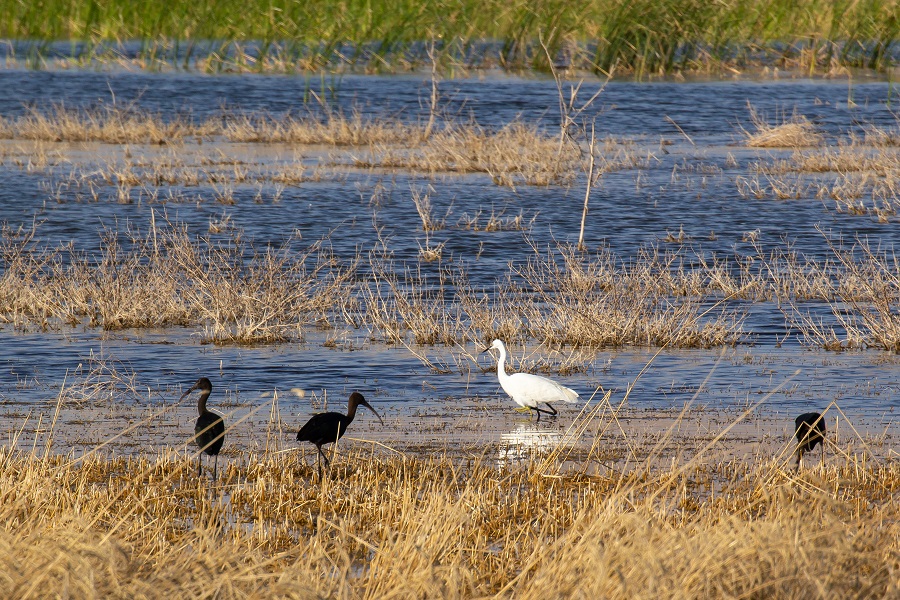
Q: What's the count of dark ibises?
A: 3